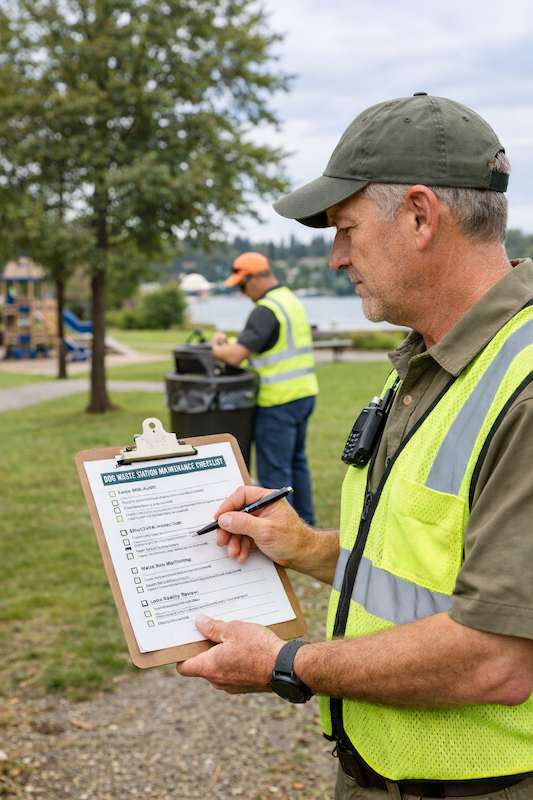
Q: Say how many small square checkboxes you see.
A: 14